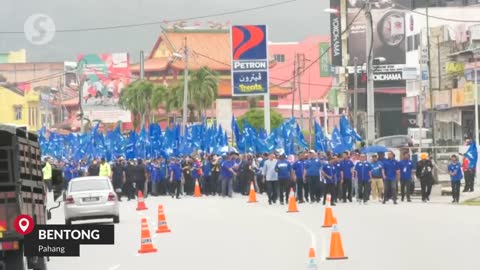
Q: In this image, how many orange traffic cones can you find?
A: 9